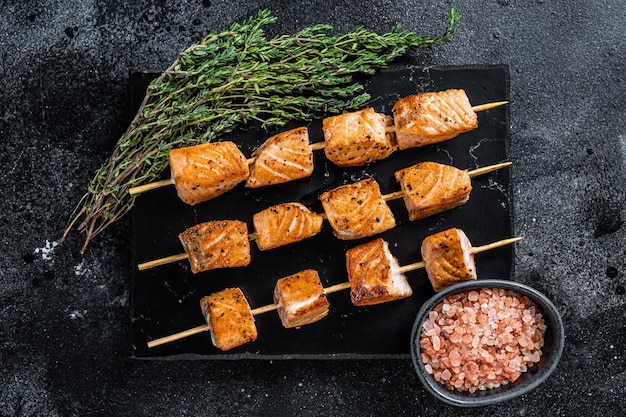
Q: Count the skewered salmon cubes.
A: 12